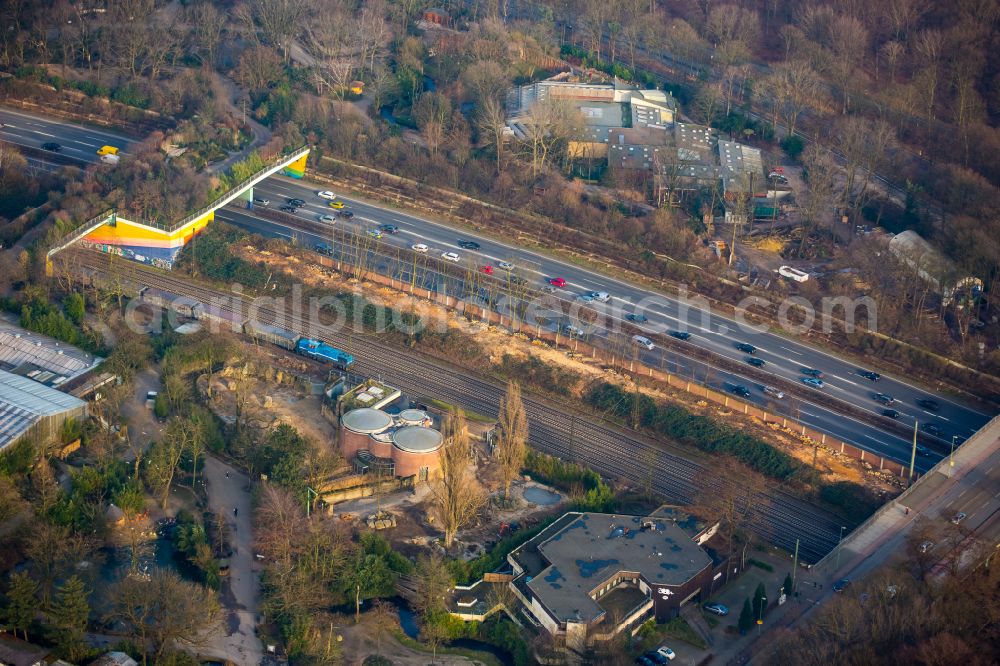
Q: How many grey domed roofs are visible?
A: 3